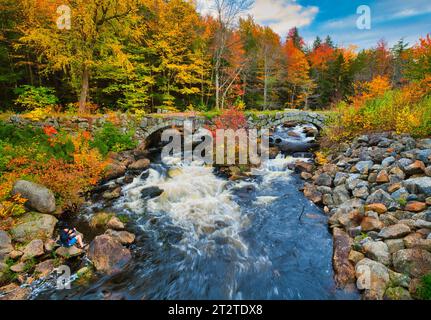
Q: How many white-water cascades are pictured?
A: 2